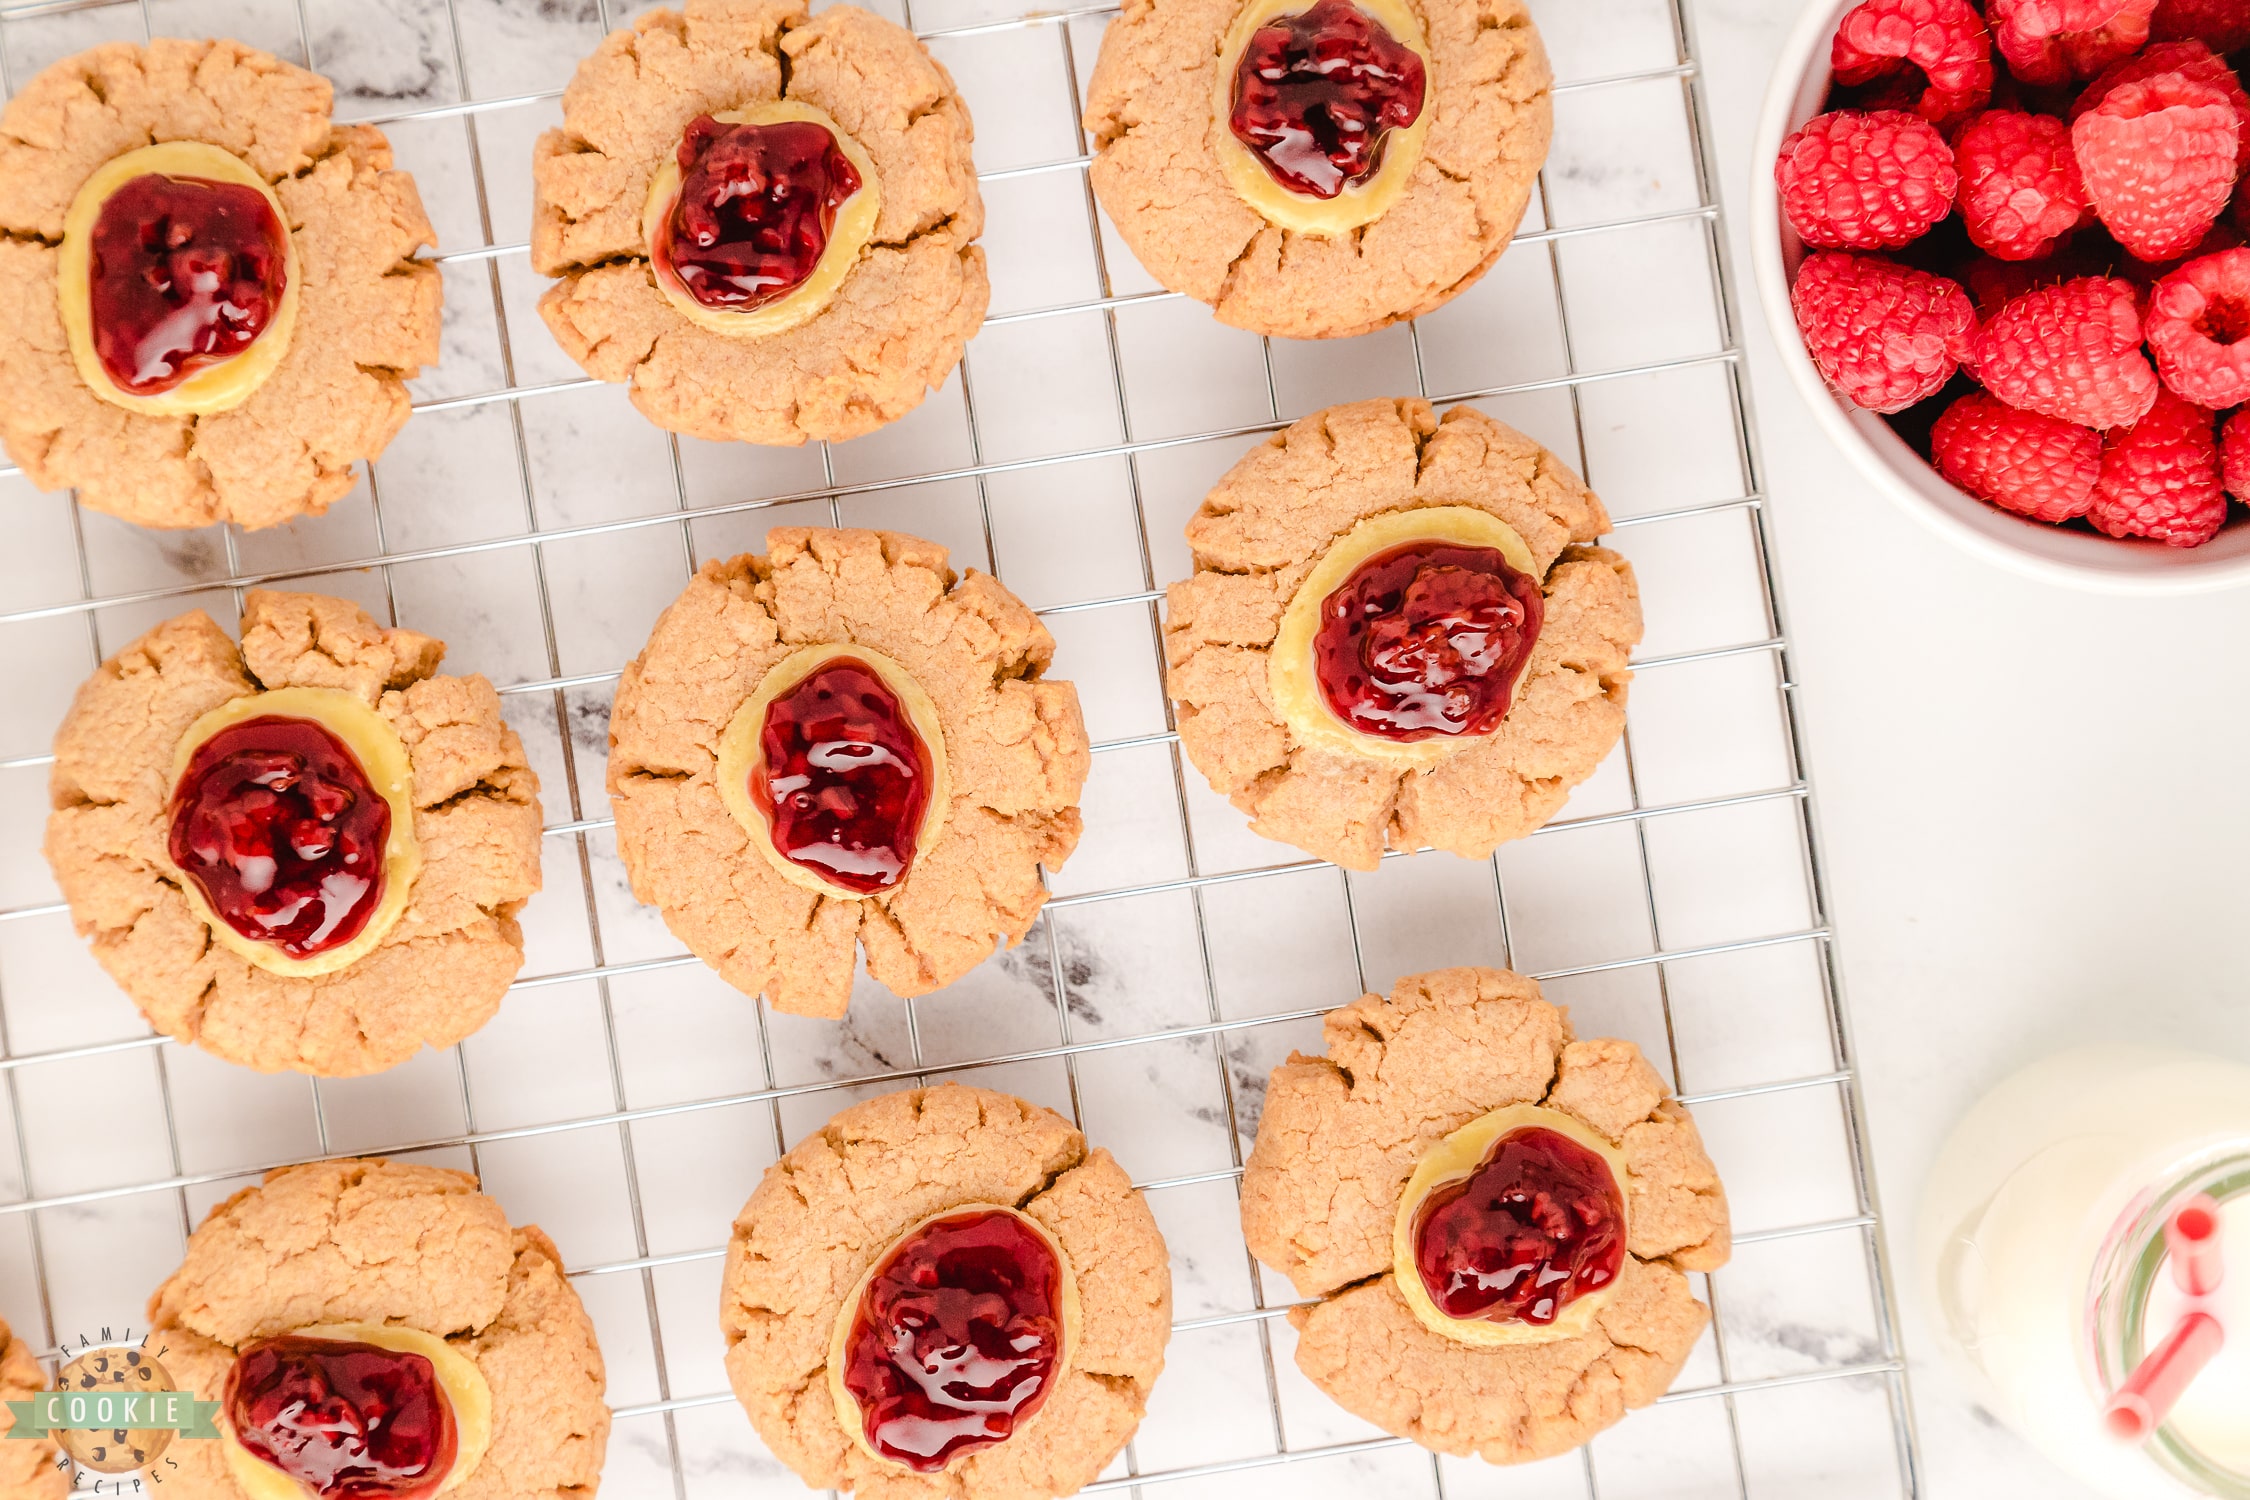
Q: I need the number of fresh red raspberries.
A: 13